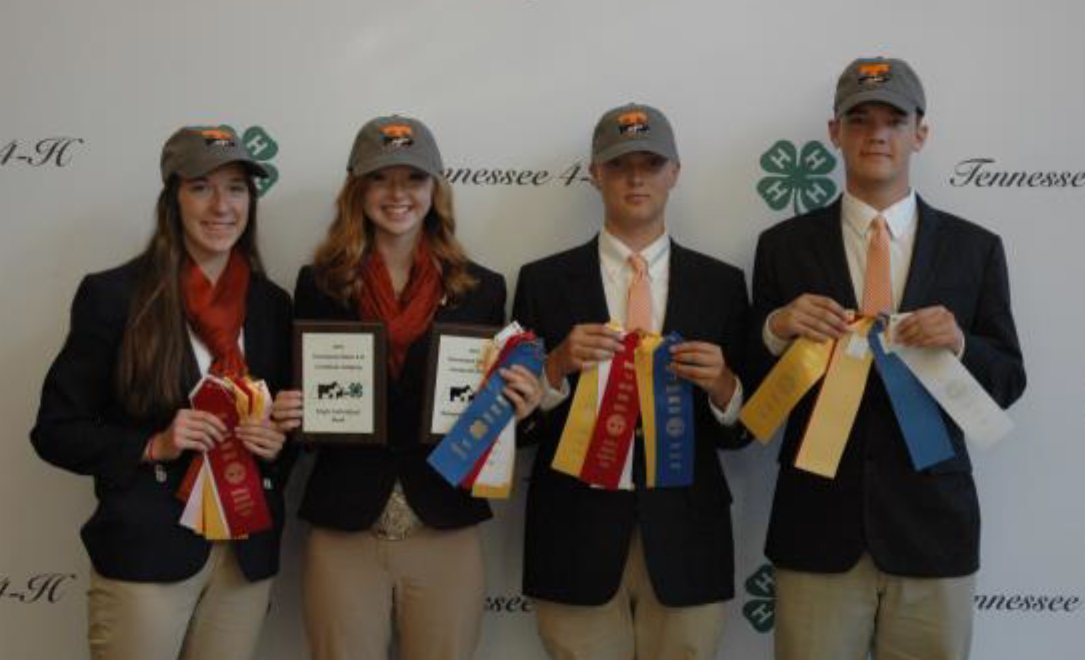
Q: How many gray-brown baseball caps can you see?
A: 4